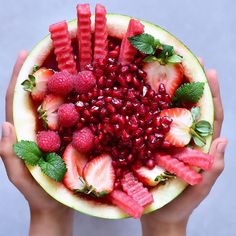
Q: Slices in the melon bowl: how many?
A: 8